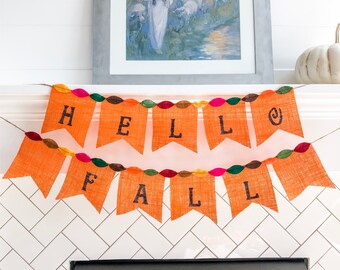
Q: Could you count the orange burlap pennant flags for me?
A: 11